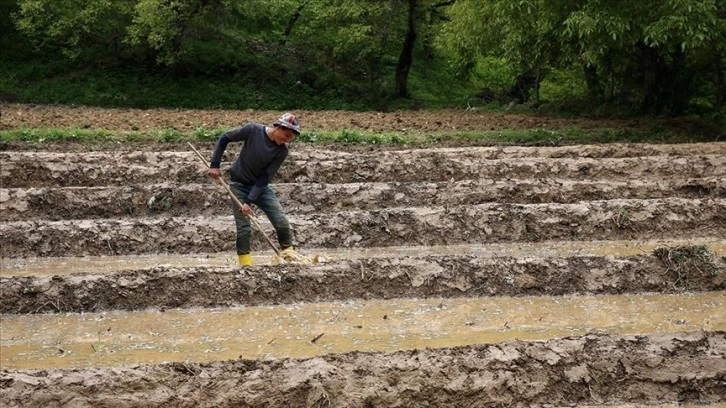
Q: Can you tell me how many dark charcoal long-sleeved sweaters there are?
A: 1